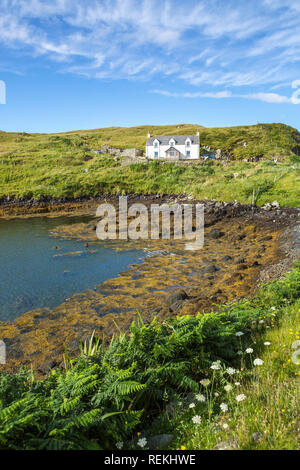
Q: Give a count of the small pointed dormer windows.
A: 3